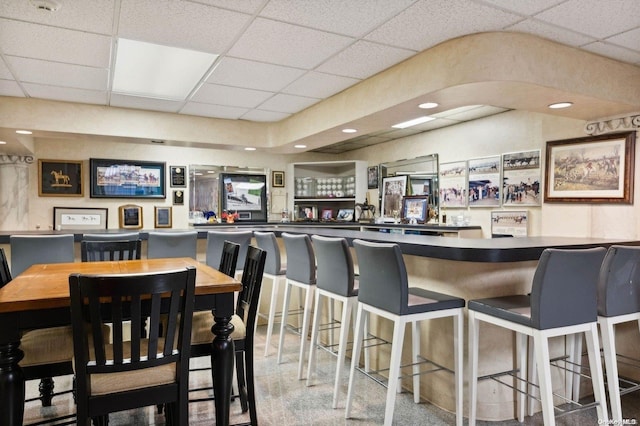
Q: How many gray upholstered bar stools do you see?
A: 10